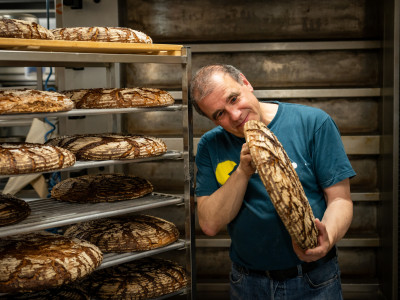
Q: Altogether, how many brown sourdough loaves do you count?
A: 13